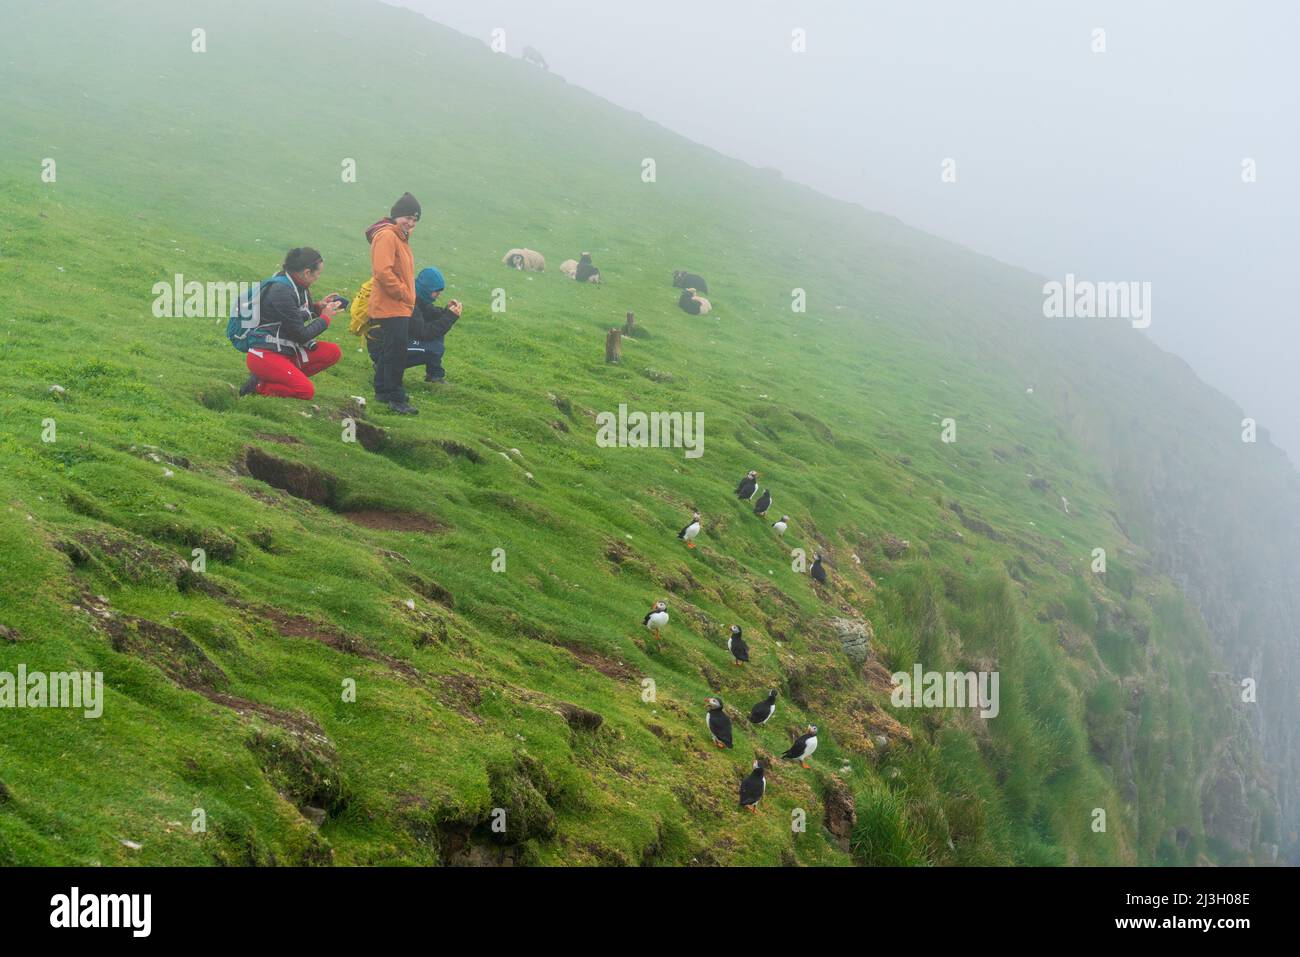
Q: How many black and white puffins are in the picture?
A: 11